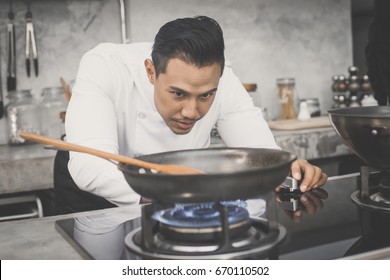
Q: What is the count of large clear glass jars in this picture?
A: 2